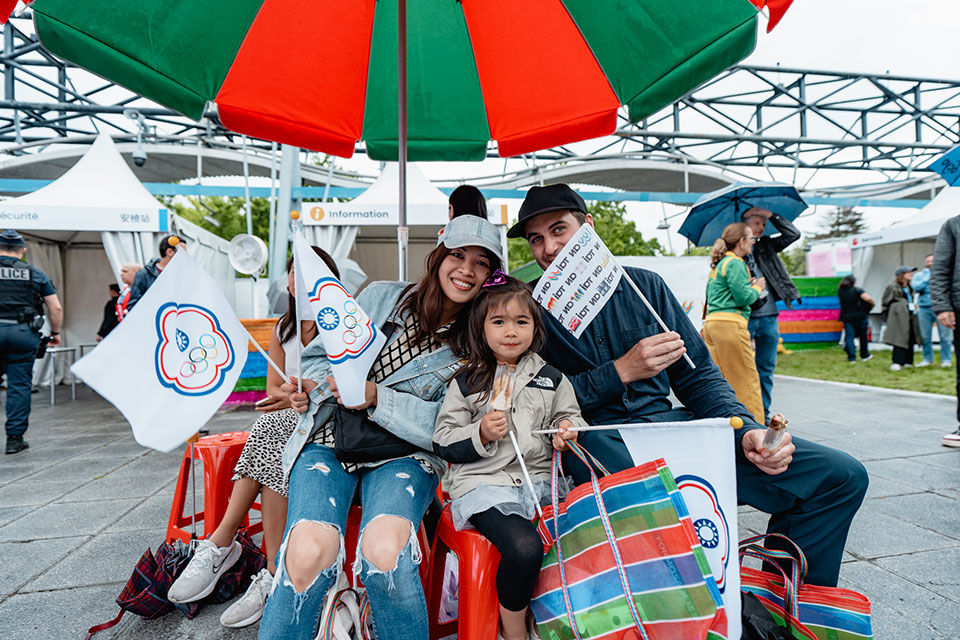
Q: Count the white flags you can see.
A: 4